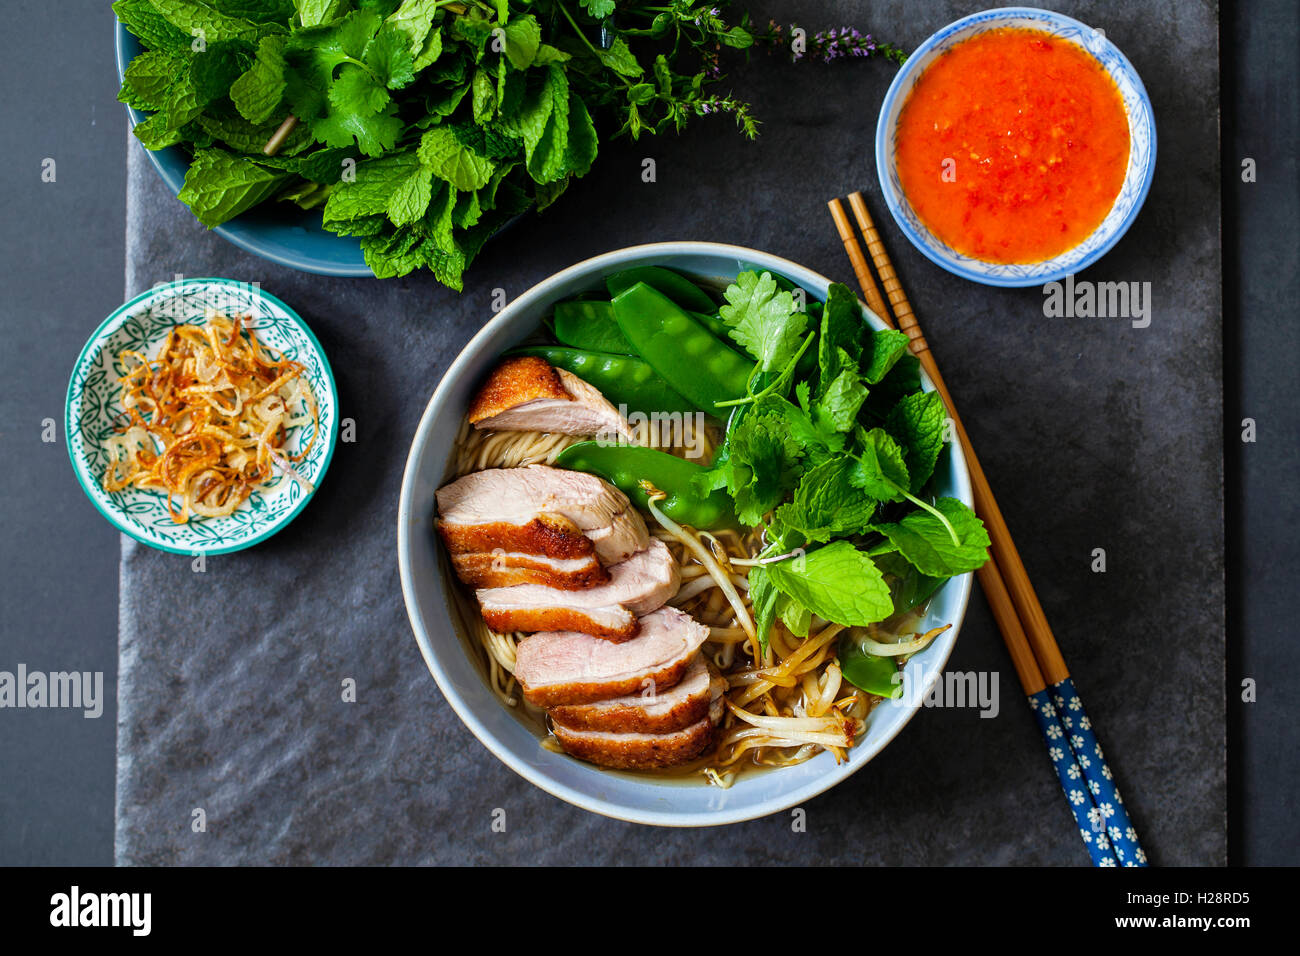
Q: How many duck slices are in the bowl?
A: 7